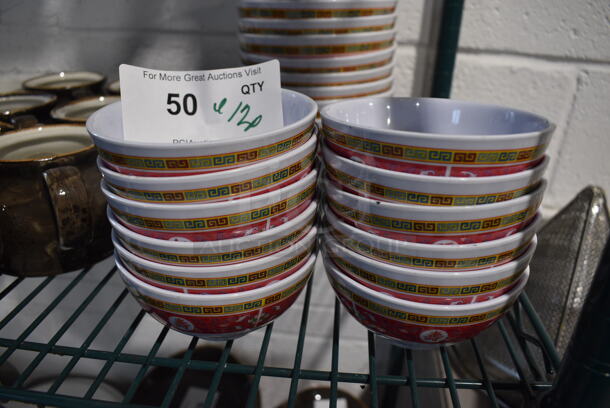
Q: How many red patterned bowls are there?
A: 12